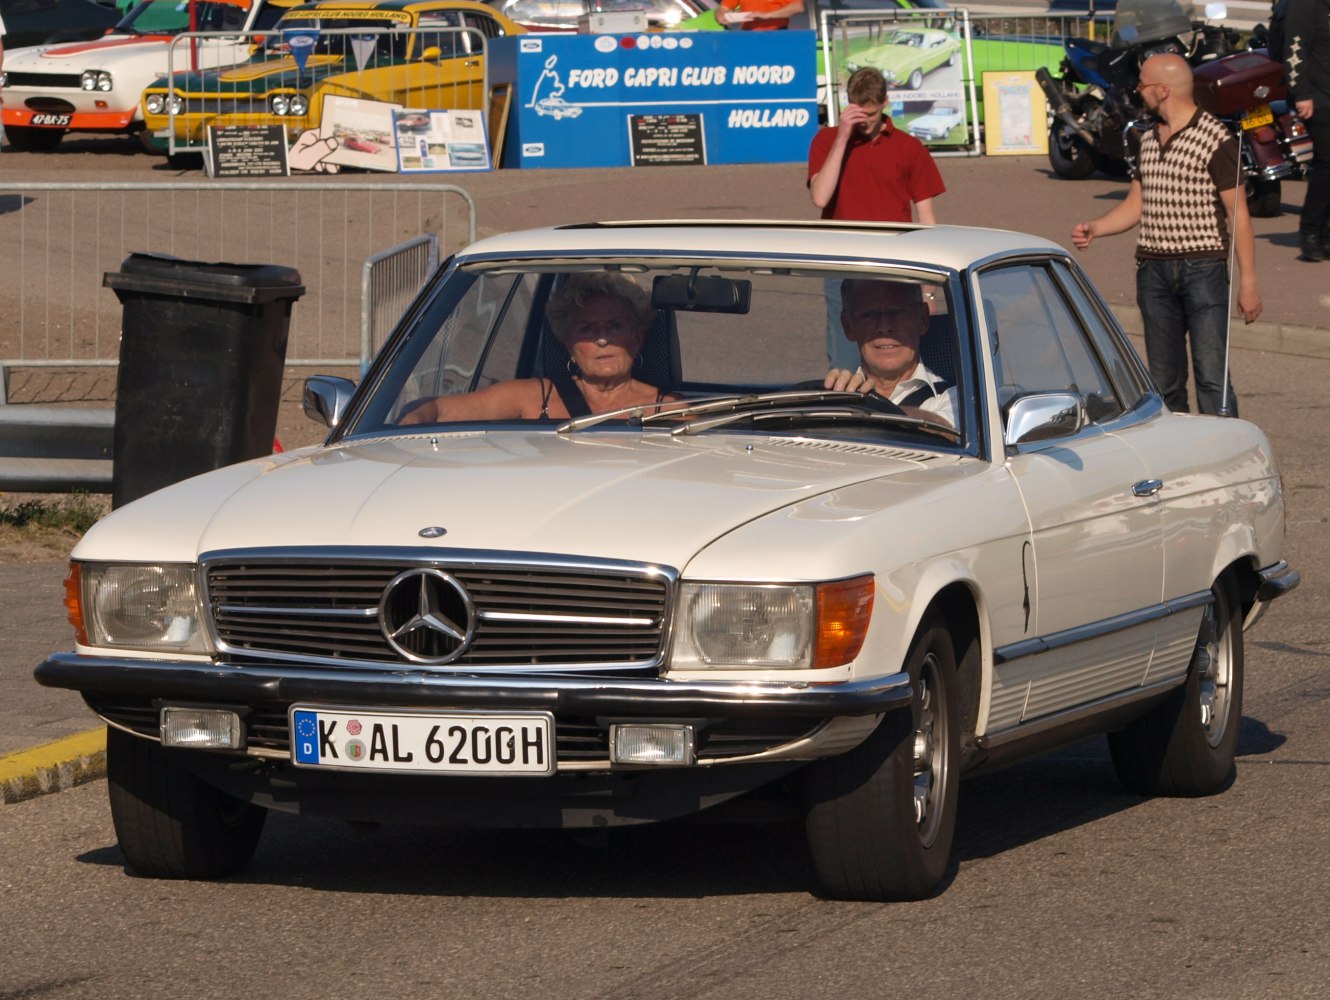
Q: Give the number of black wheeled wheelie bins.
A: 1